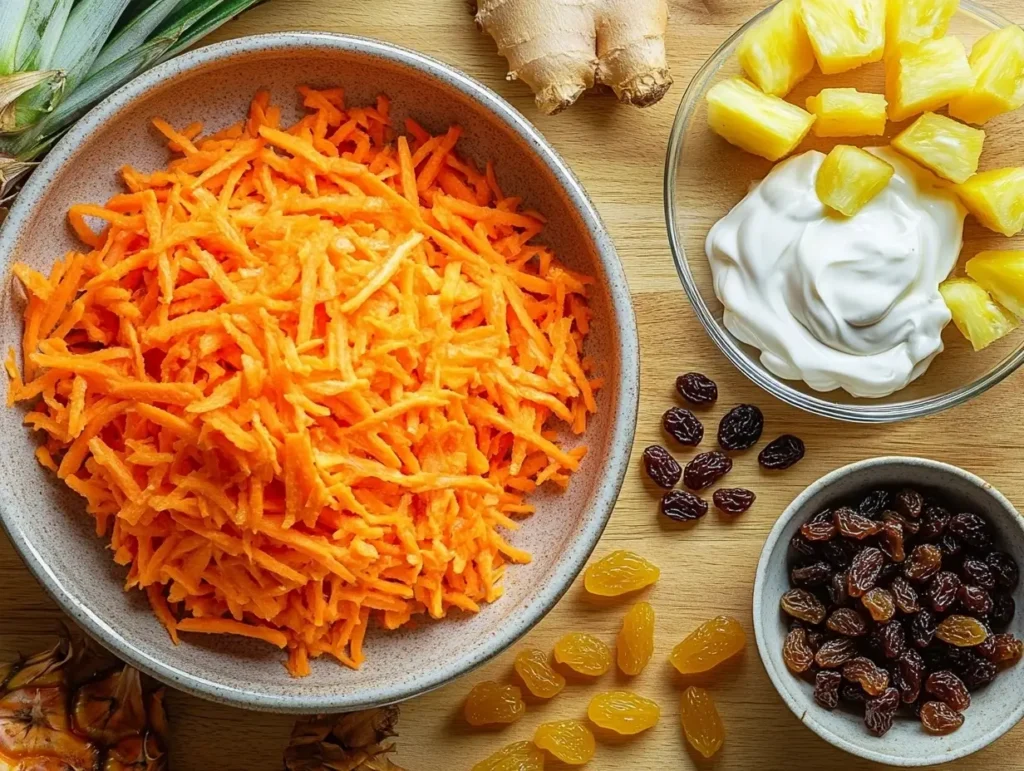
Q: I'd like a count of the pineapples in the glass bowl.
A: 12